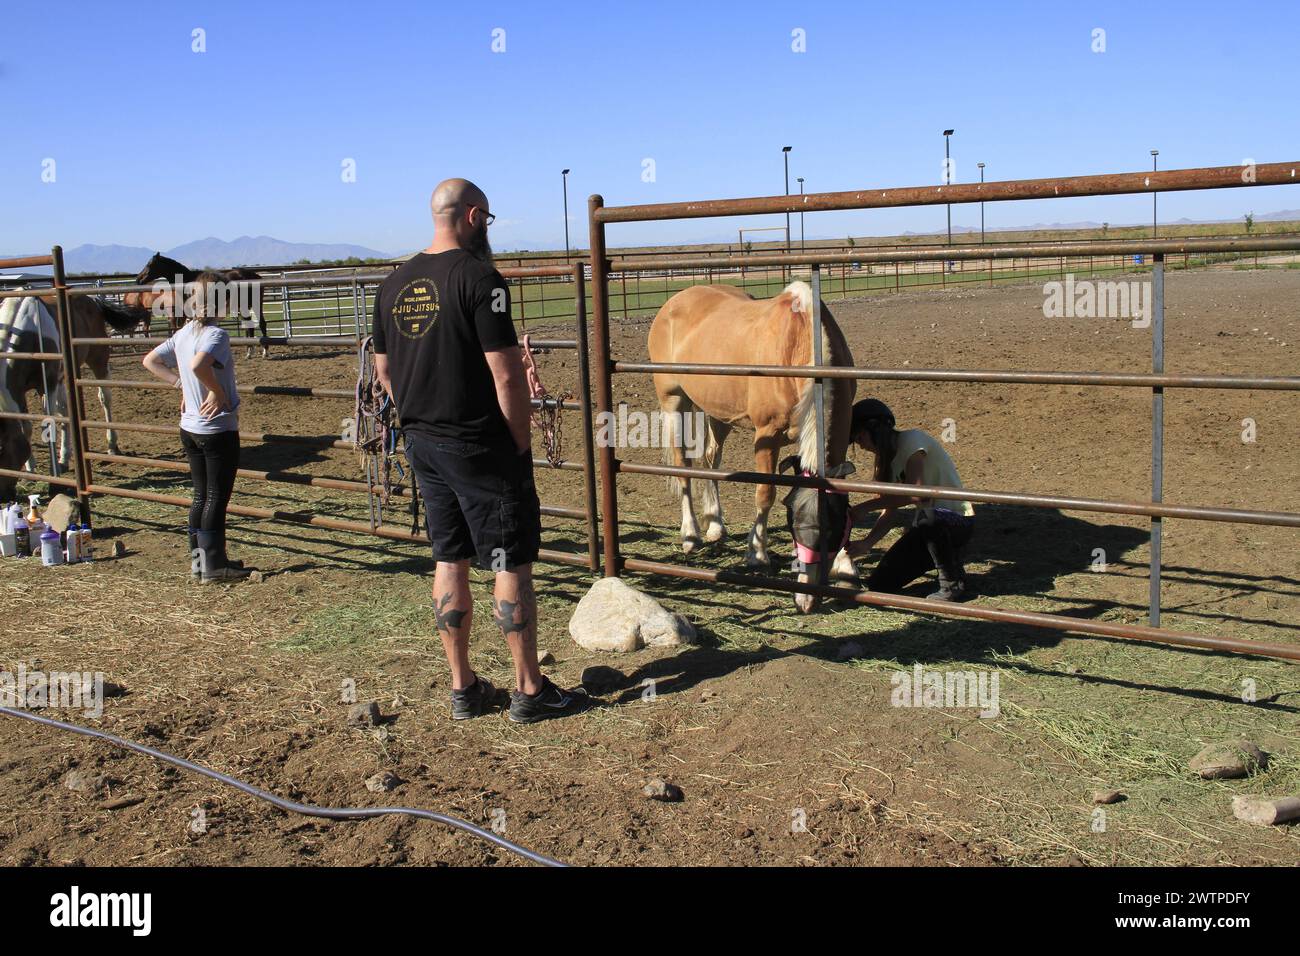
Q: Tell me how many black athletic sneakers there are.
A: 2